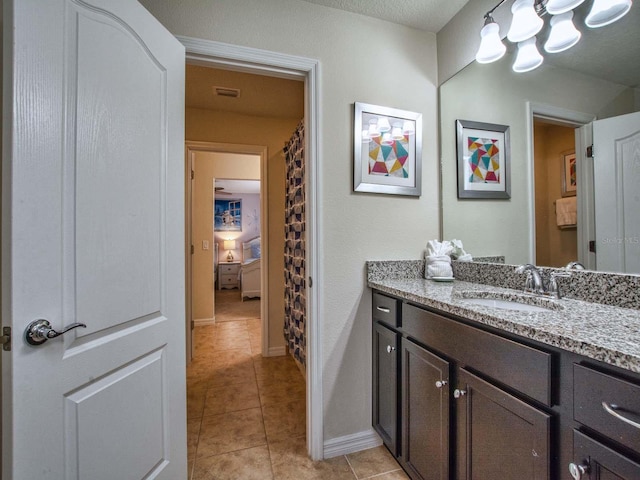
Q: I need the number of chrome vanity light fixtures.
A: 1